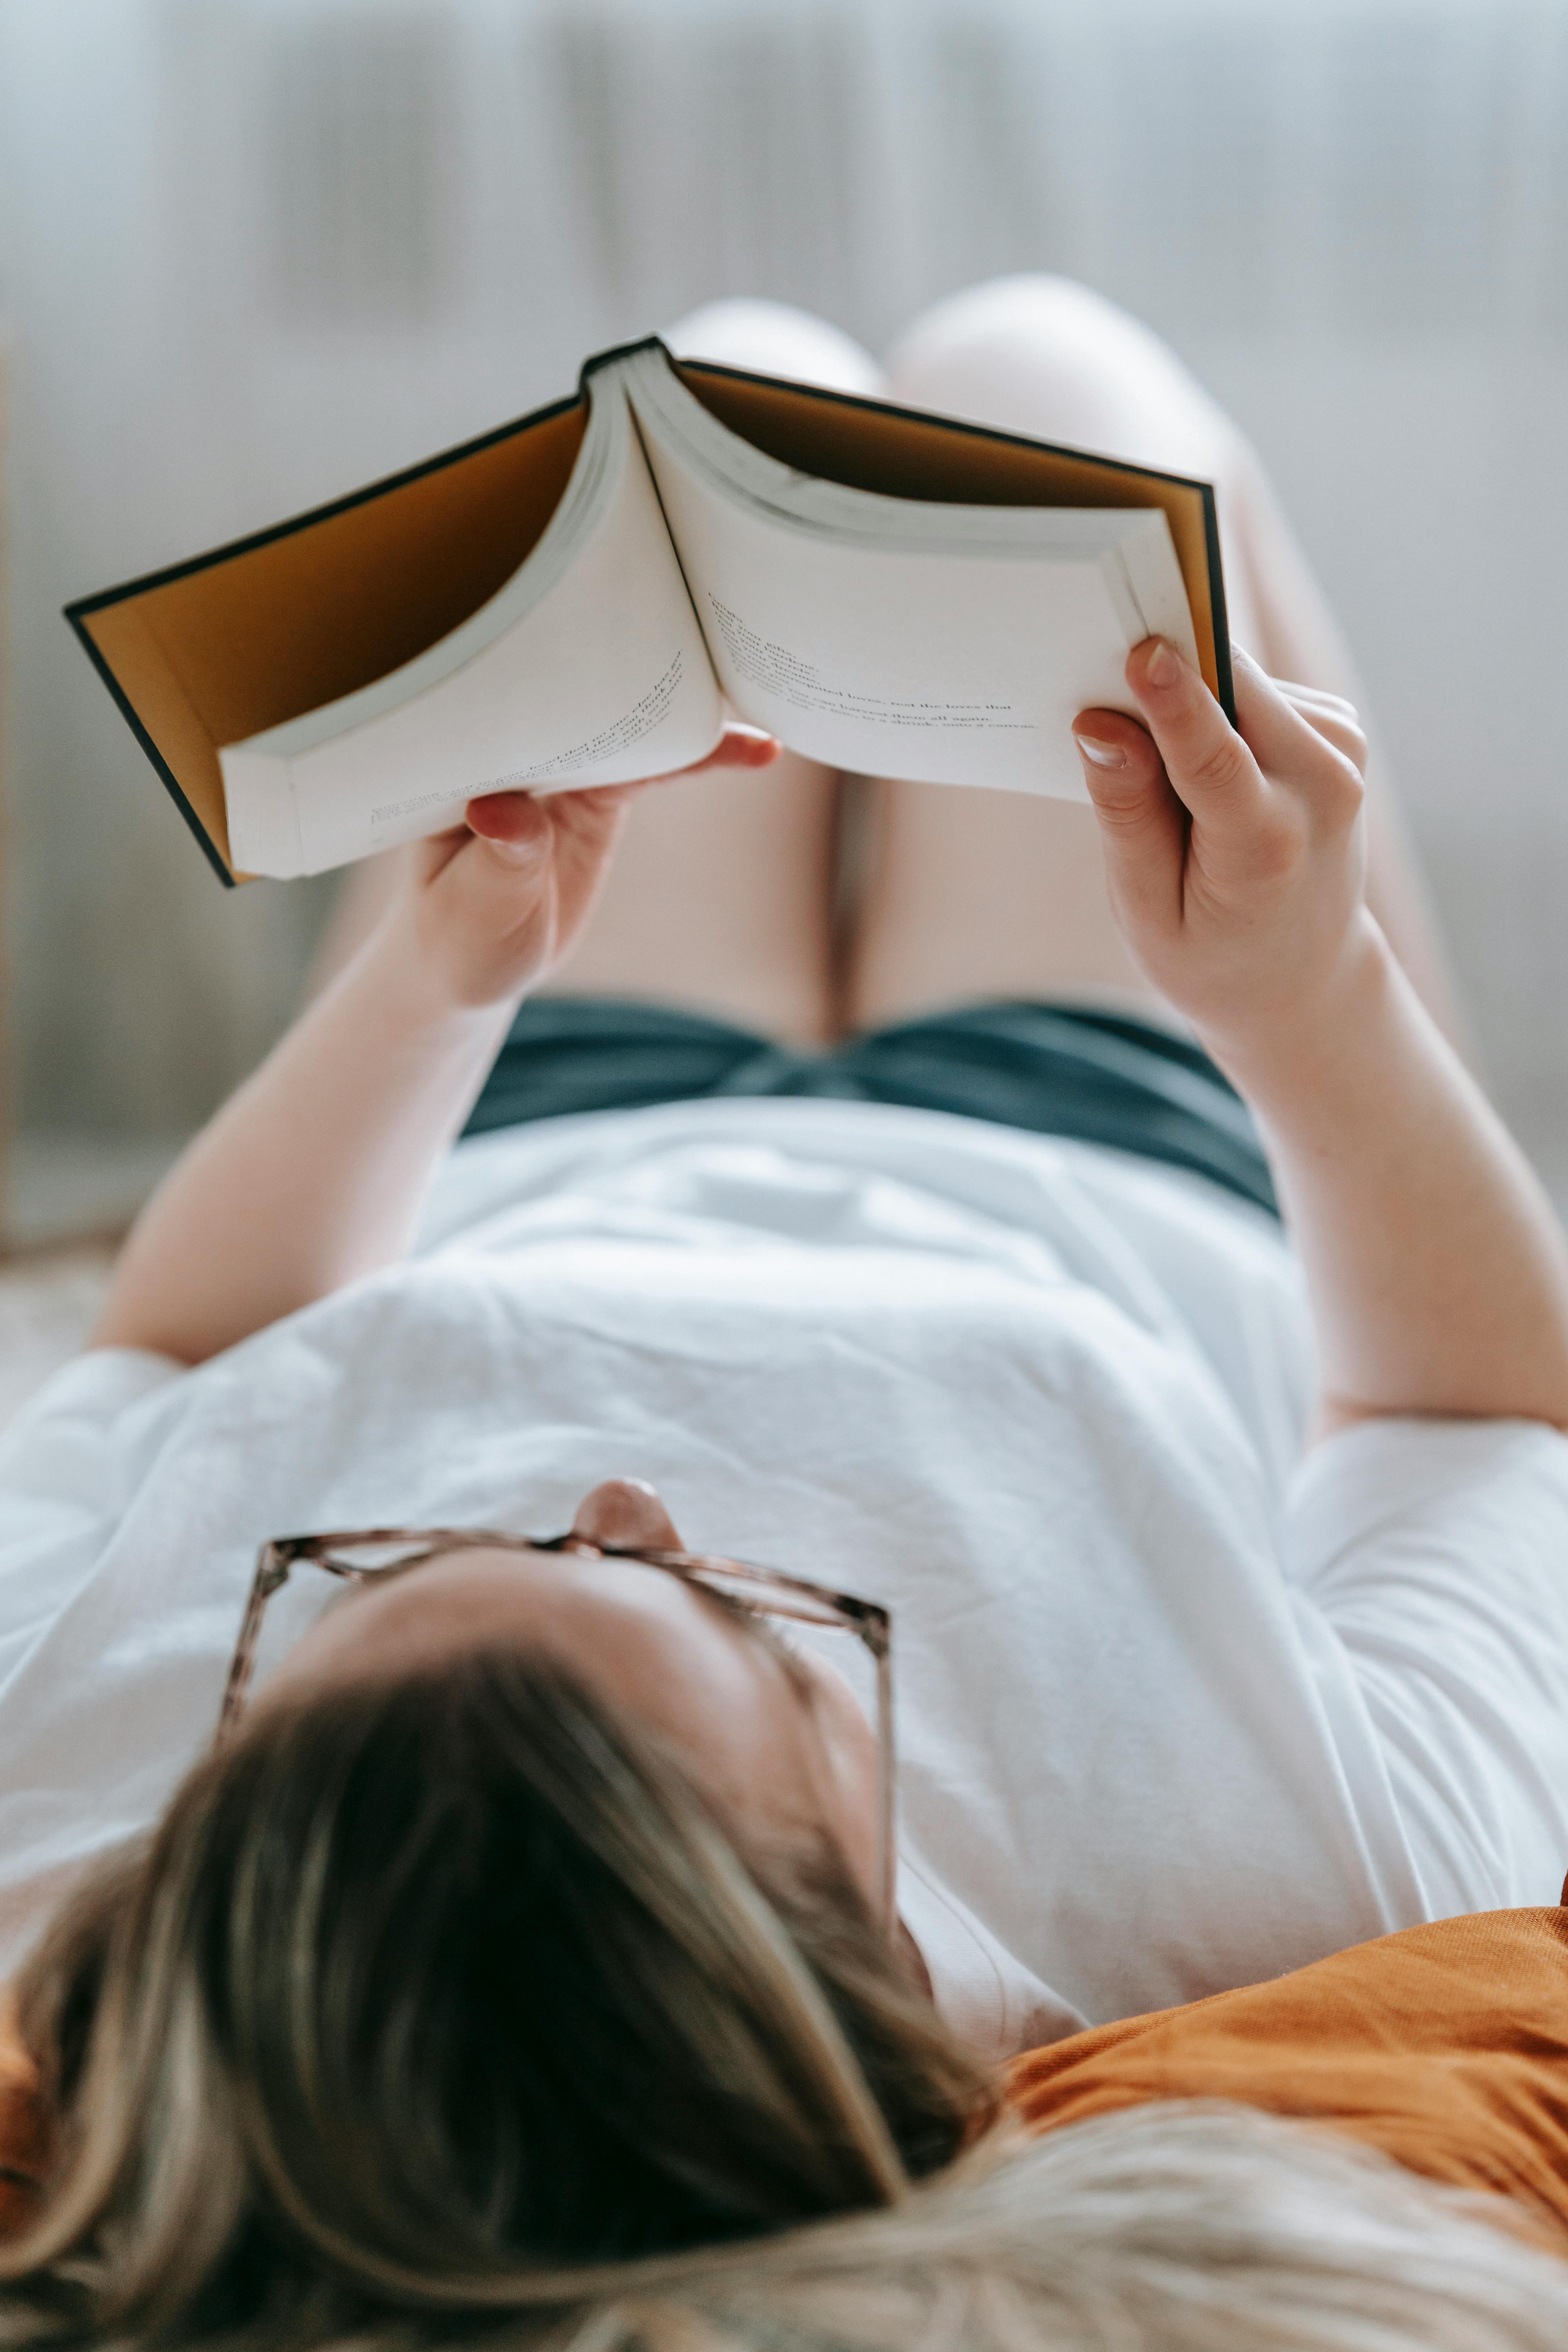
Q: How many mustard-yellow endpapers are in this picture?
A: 2